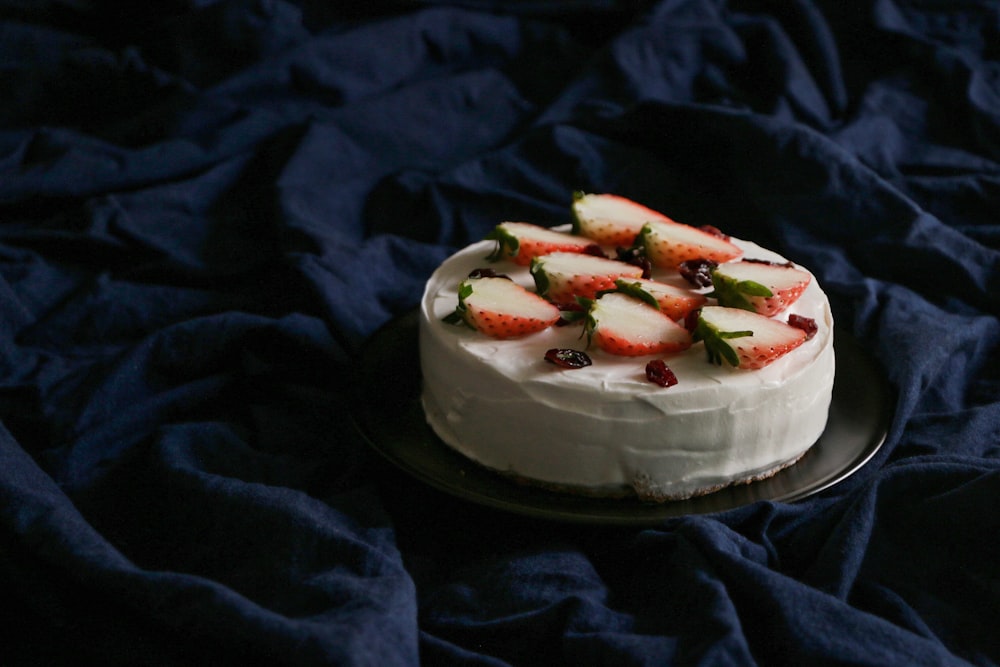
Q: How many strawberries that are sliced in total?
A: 9